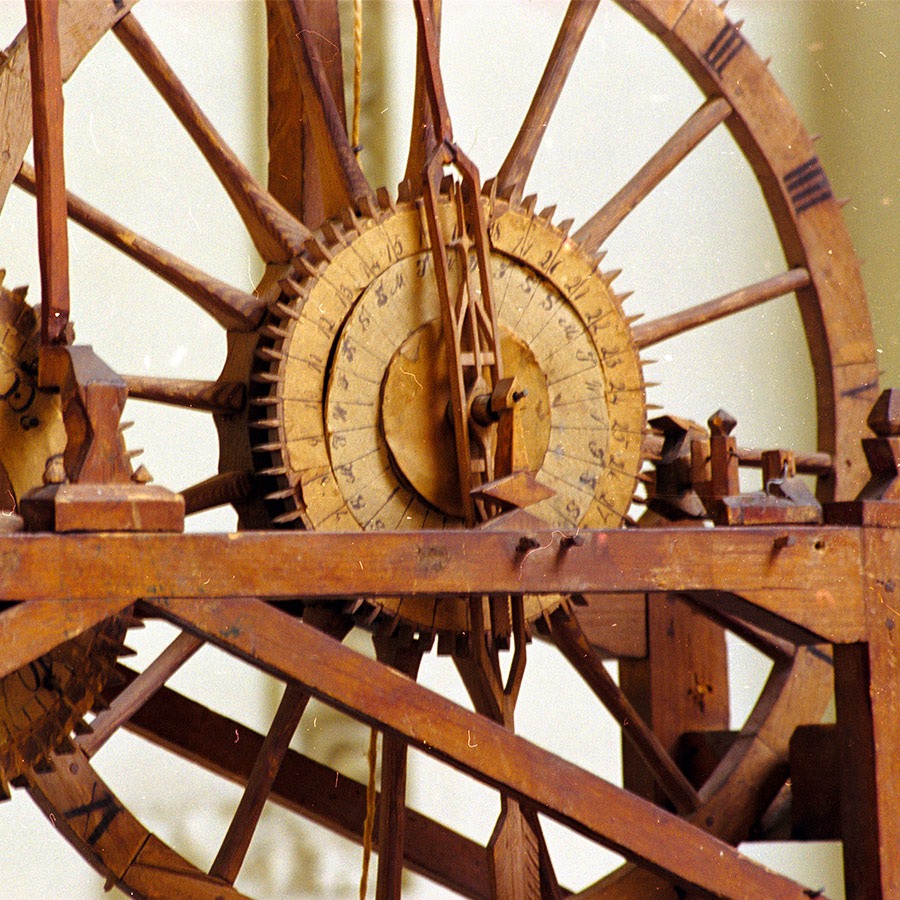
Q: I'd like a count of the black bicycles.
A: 0